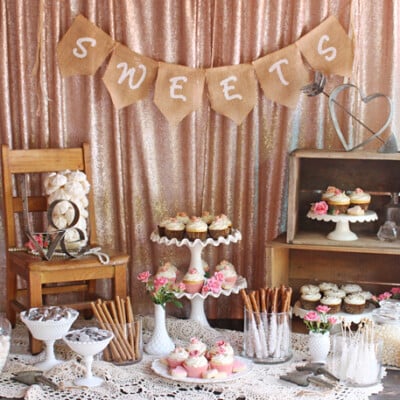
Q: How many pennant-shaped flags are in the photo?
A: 6